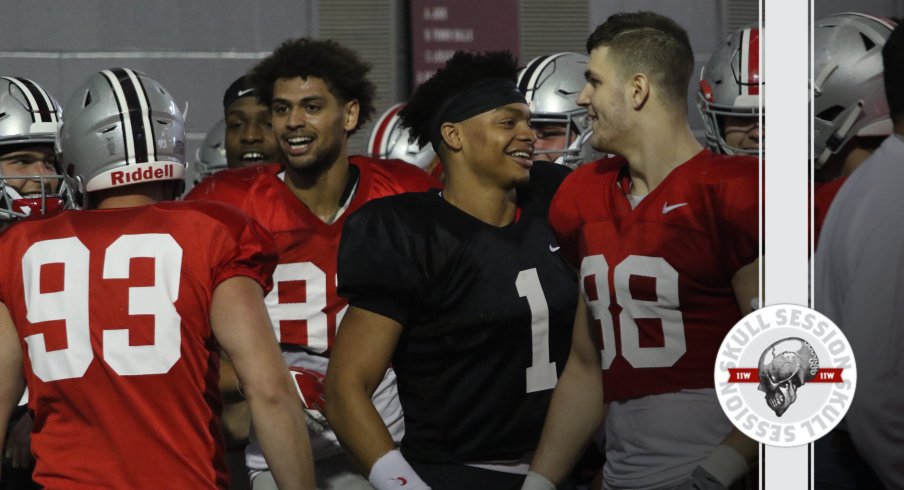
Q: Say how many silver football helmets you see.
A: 7